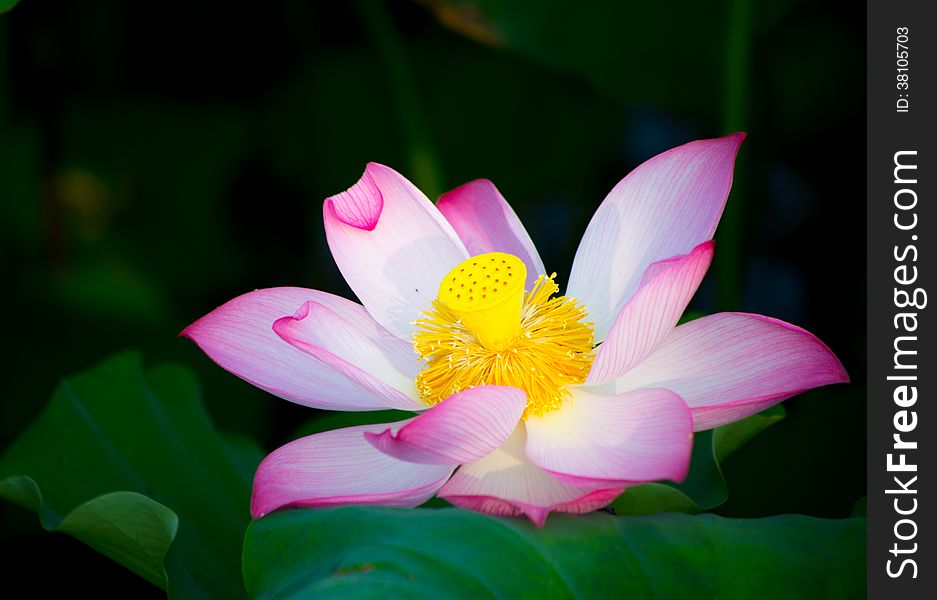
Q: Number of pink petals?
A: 11